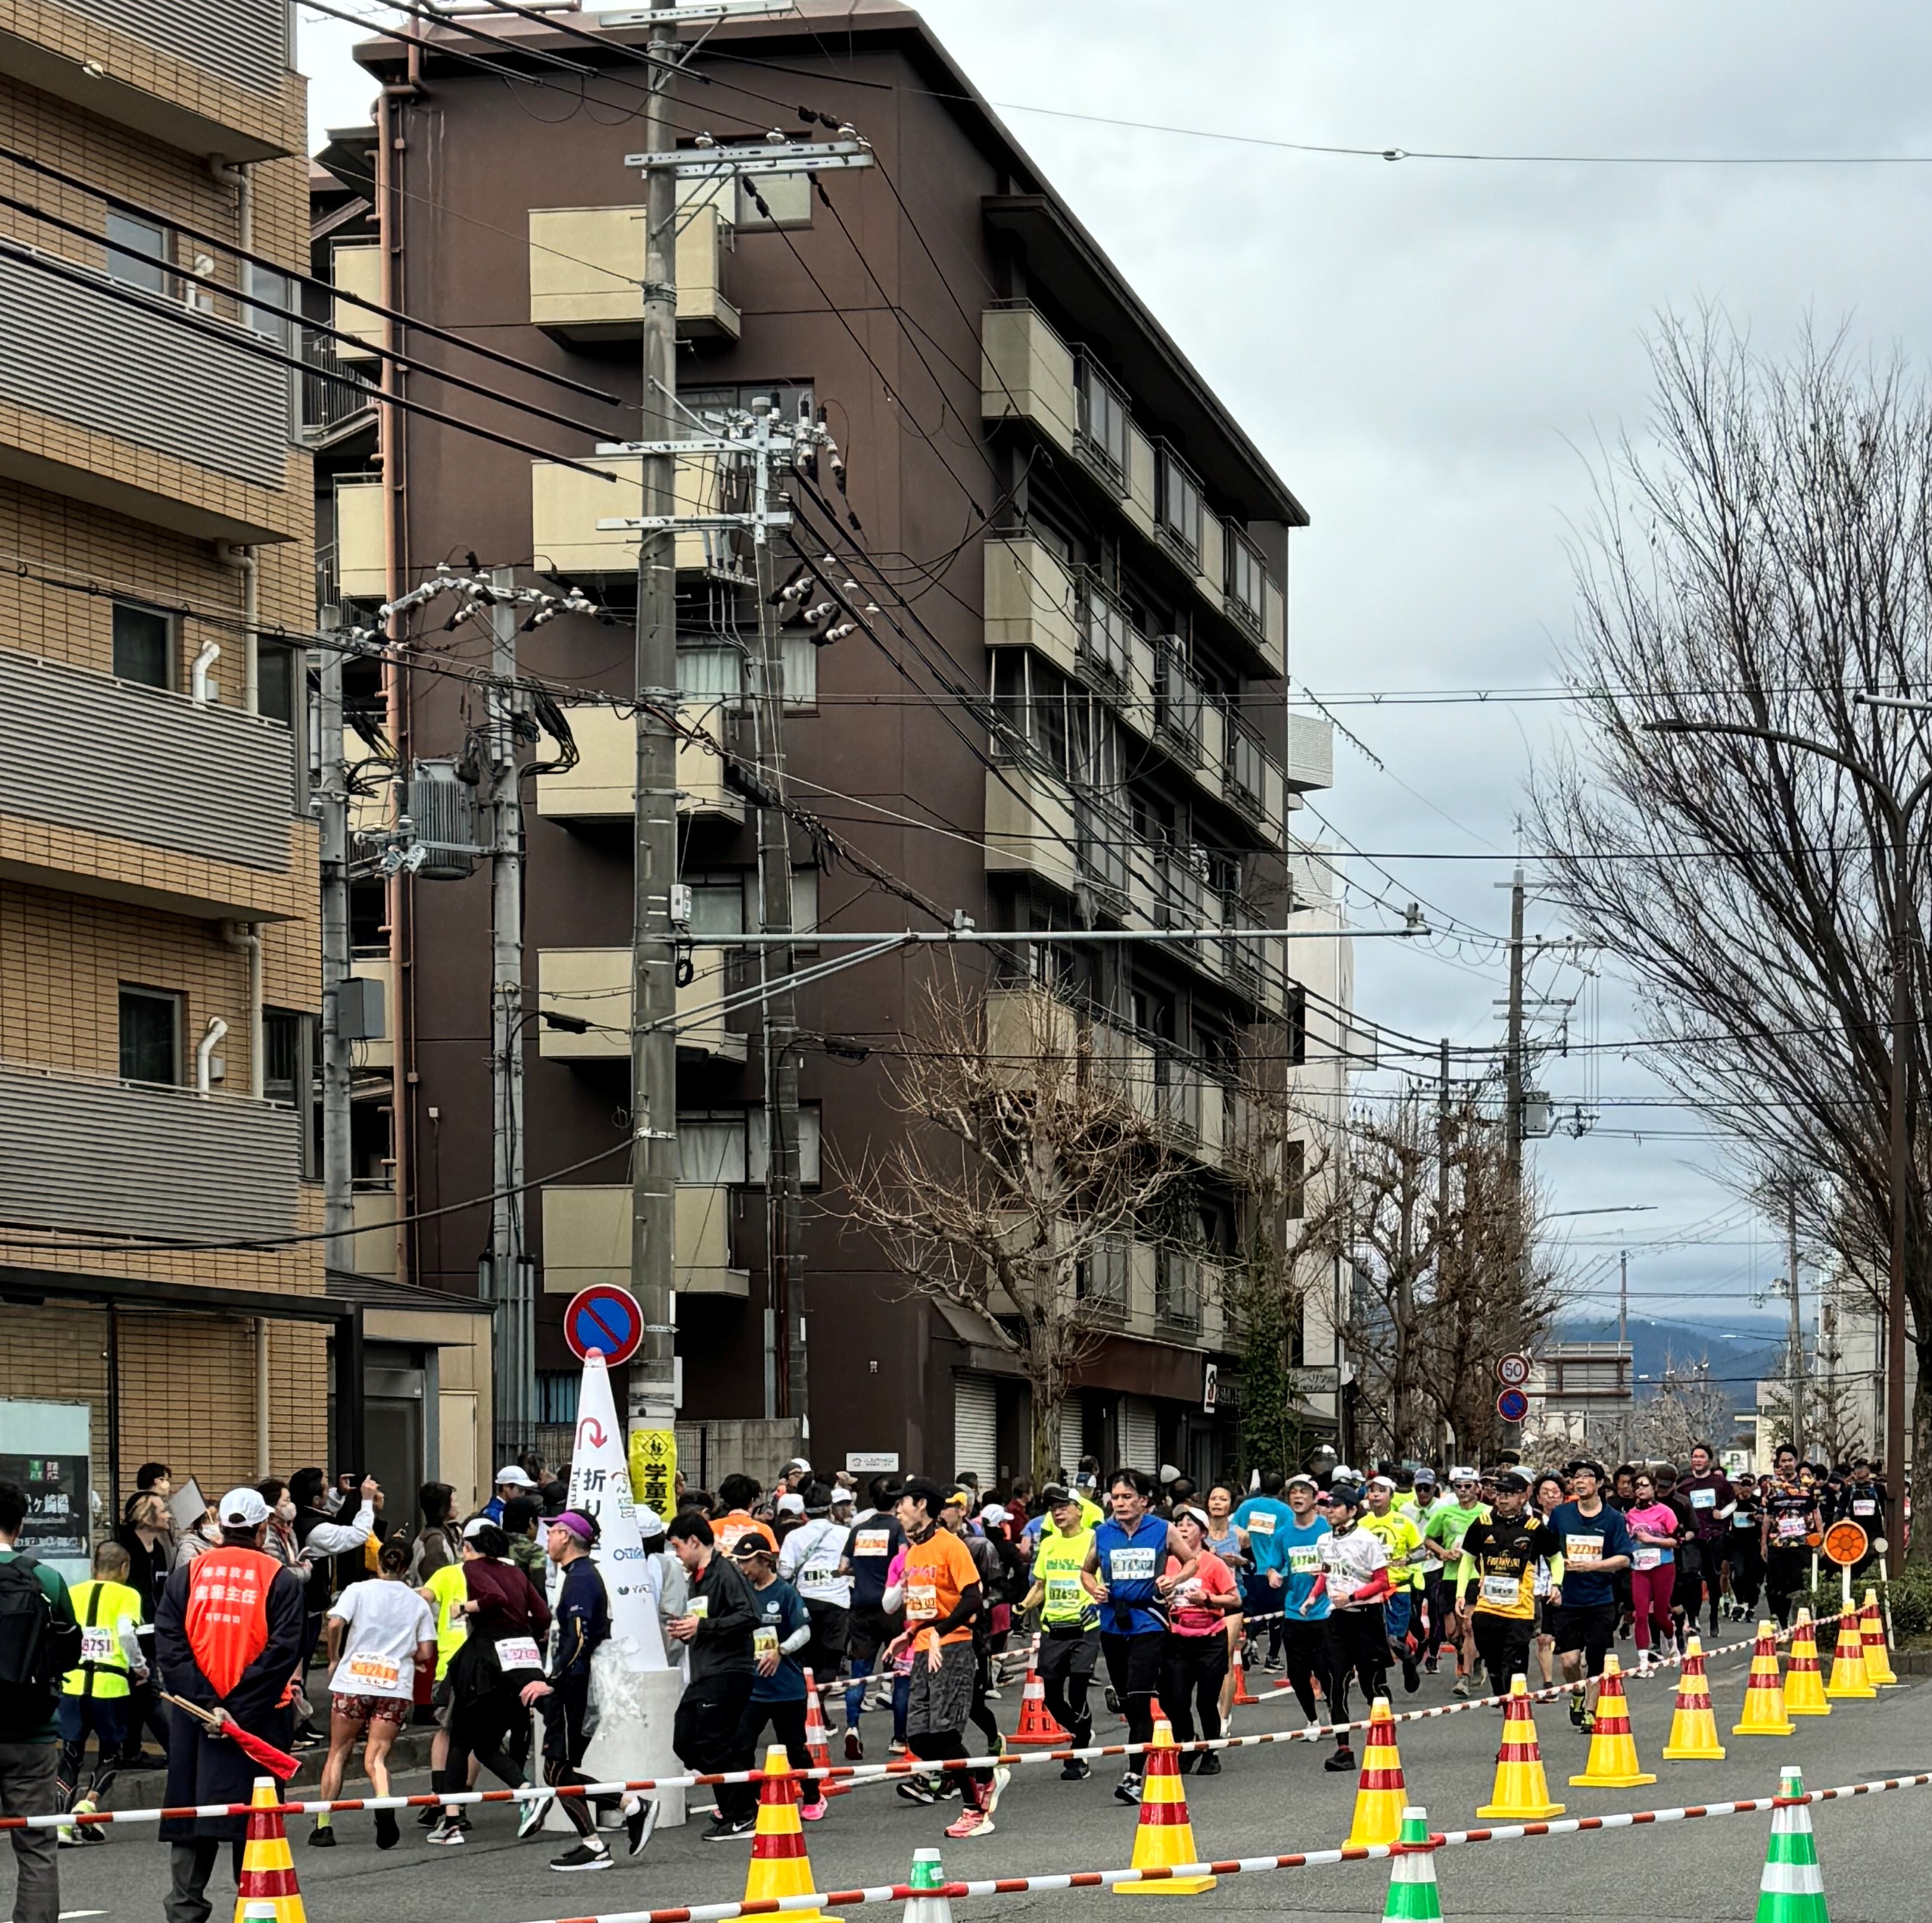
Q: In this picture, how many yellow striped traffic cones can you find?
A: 11